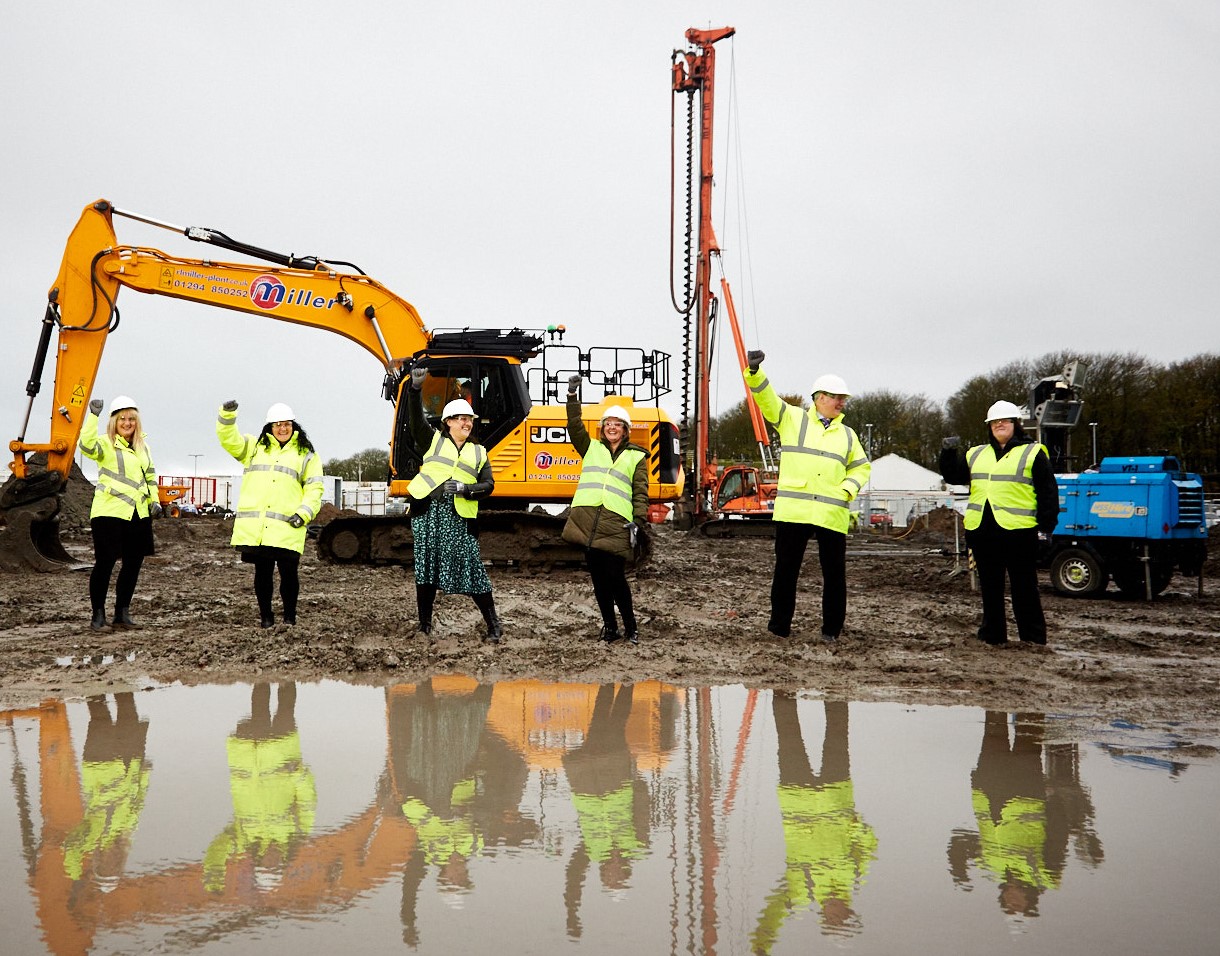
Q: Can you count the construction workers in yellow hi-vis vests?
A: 6